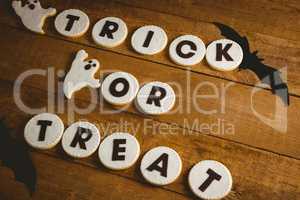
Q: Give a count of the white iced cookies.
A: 14